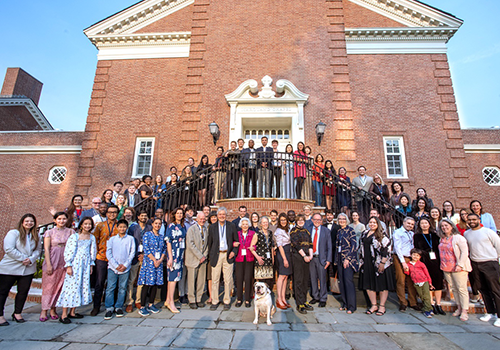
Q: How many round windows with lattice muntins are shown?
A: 2